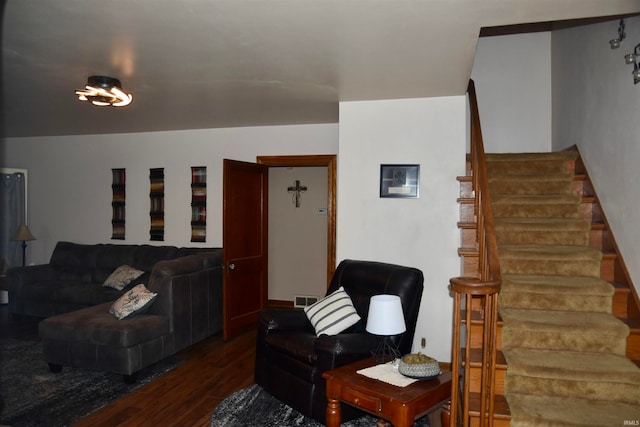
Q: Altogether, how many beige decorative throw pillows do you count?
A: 2